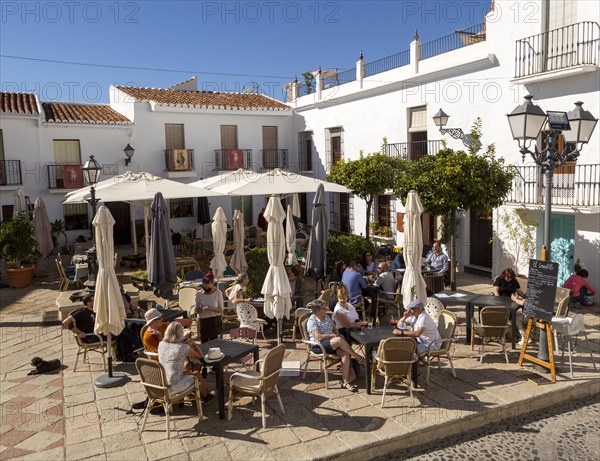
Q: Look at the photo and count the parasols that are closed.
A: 12